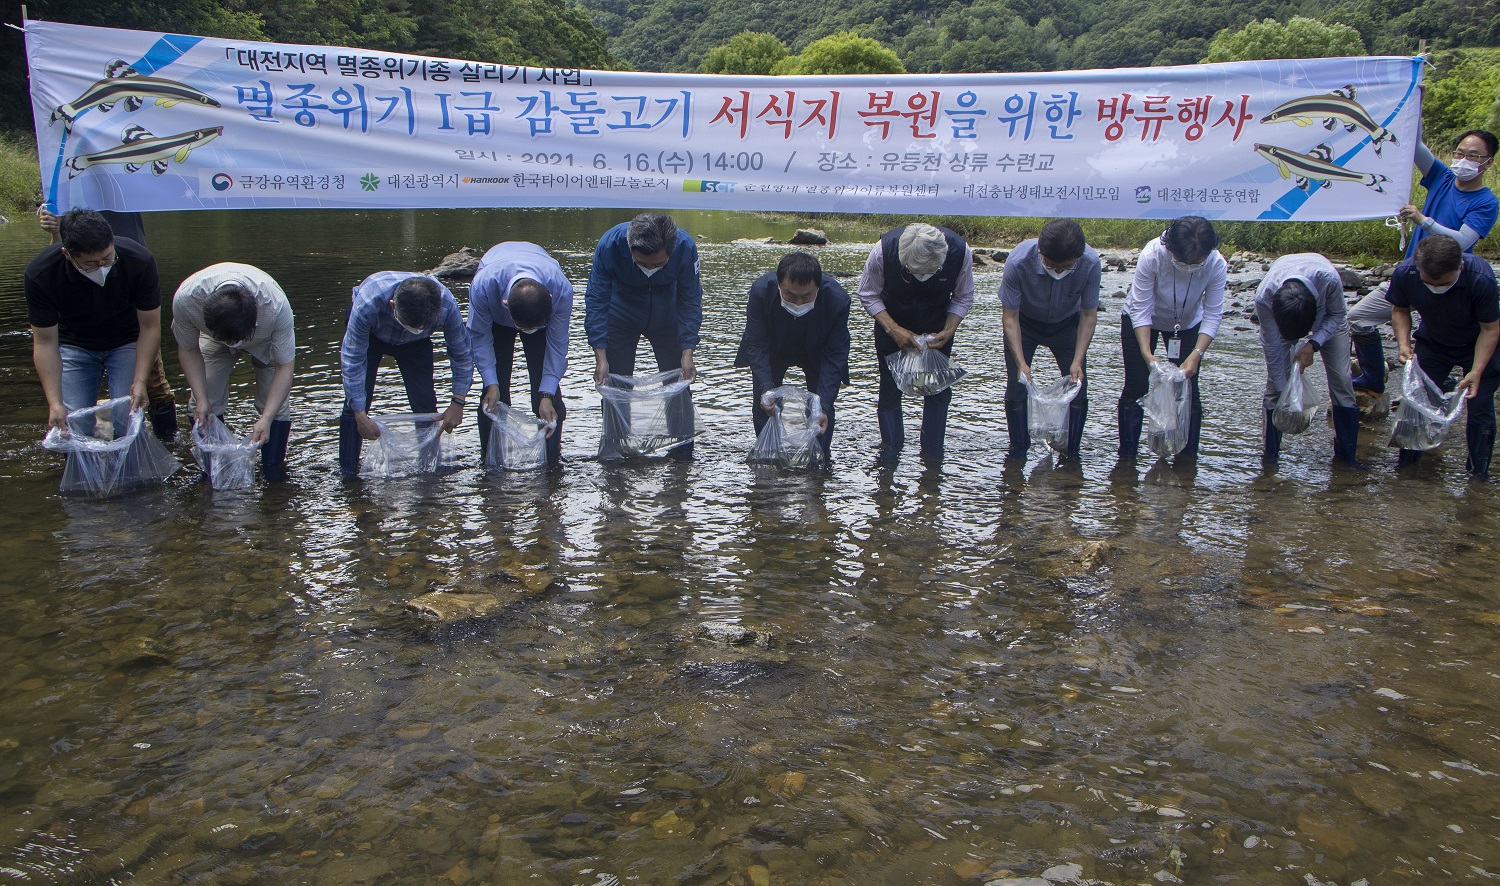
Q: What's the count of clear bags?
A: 11